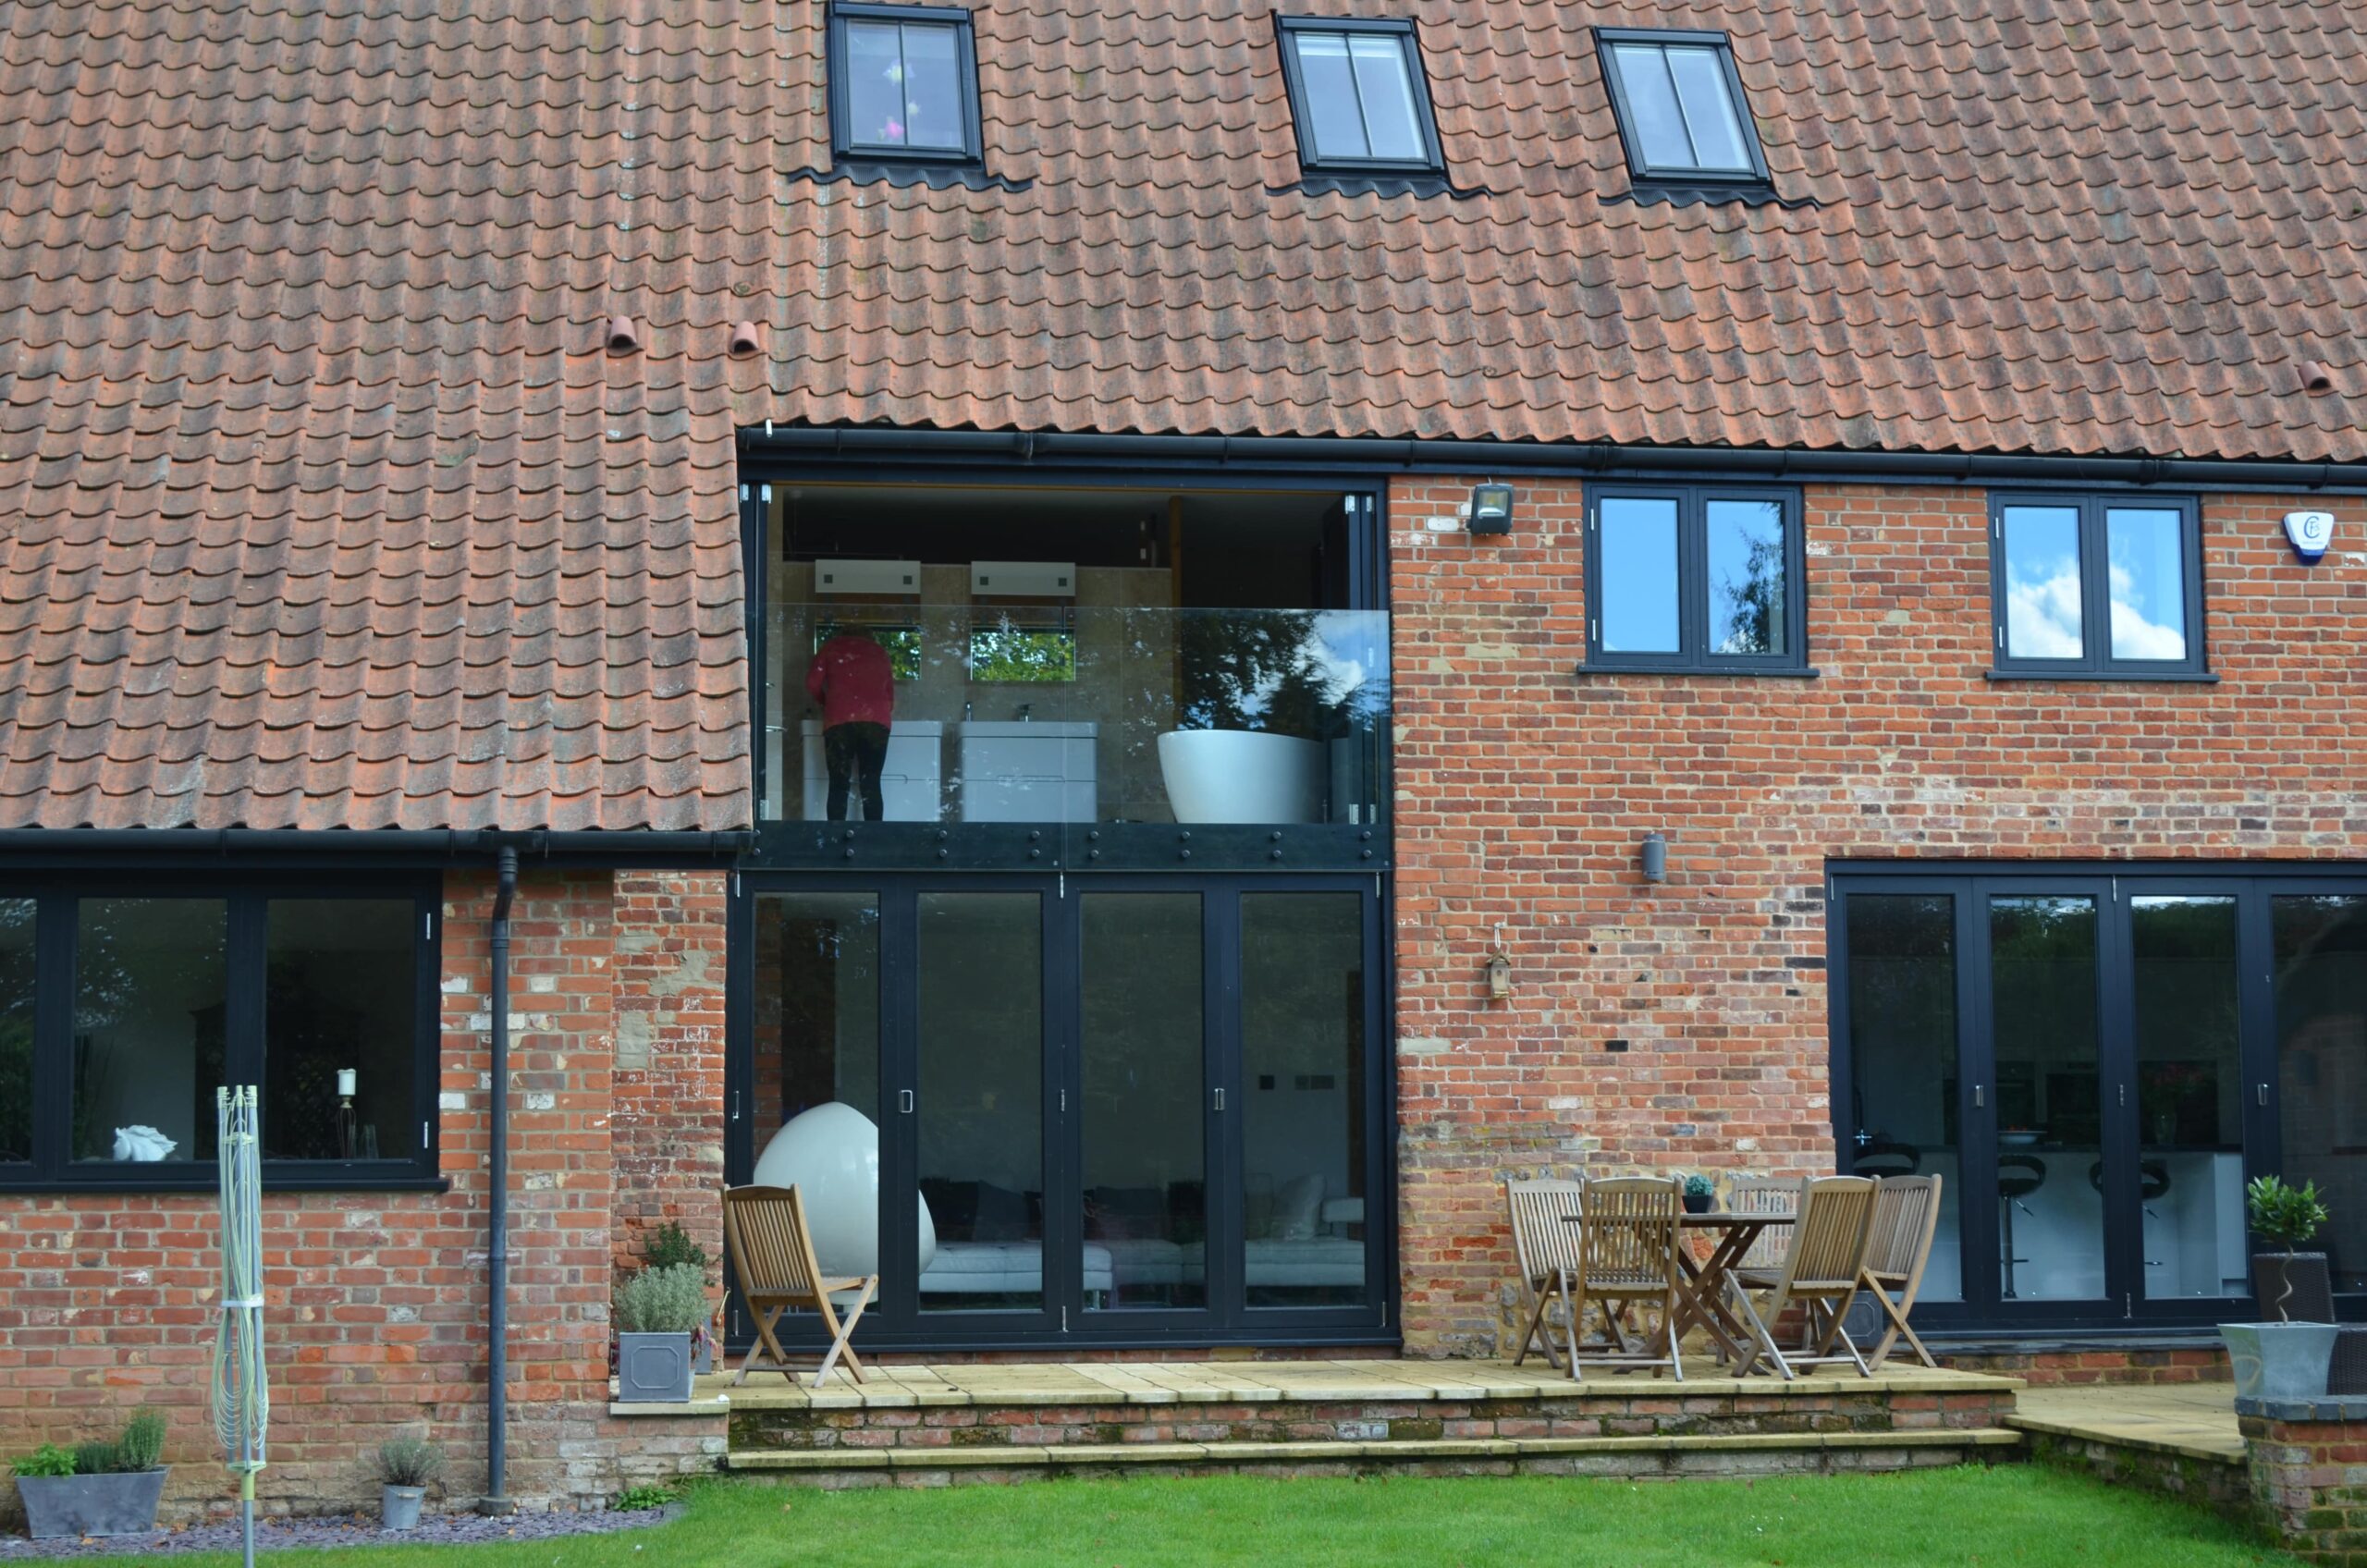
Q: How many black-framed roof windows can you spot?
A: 3